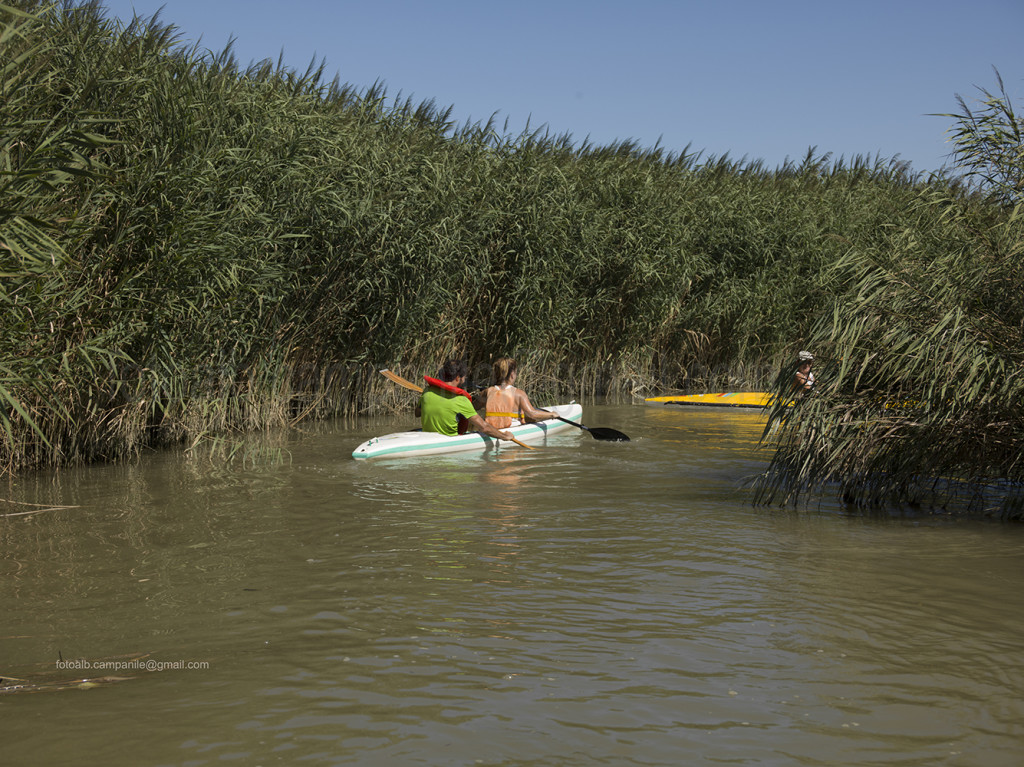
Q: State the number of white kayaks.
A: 1